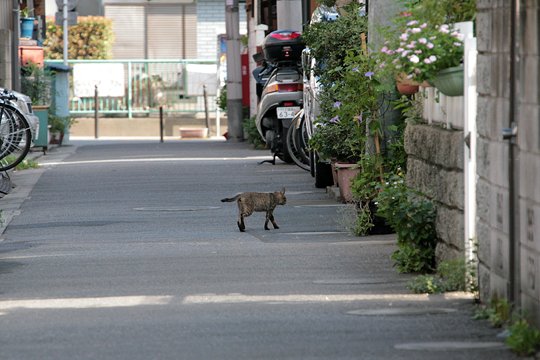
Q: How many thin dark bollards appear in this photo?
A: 3